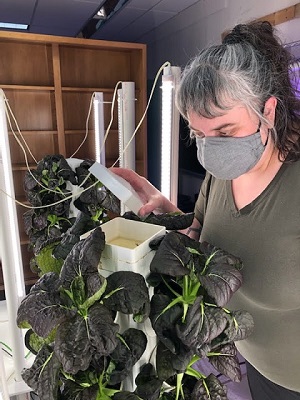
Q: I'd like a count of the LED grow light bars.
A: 4